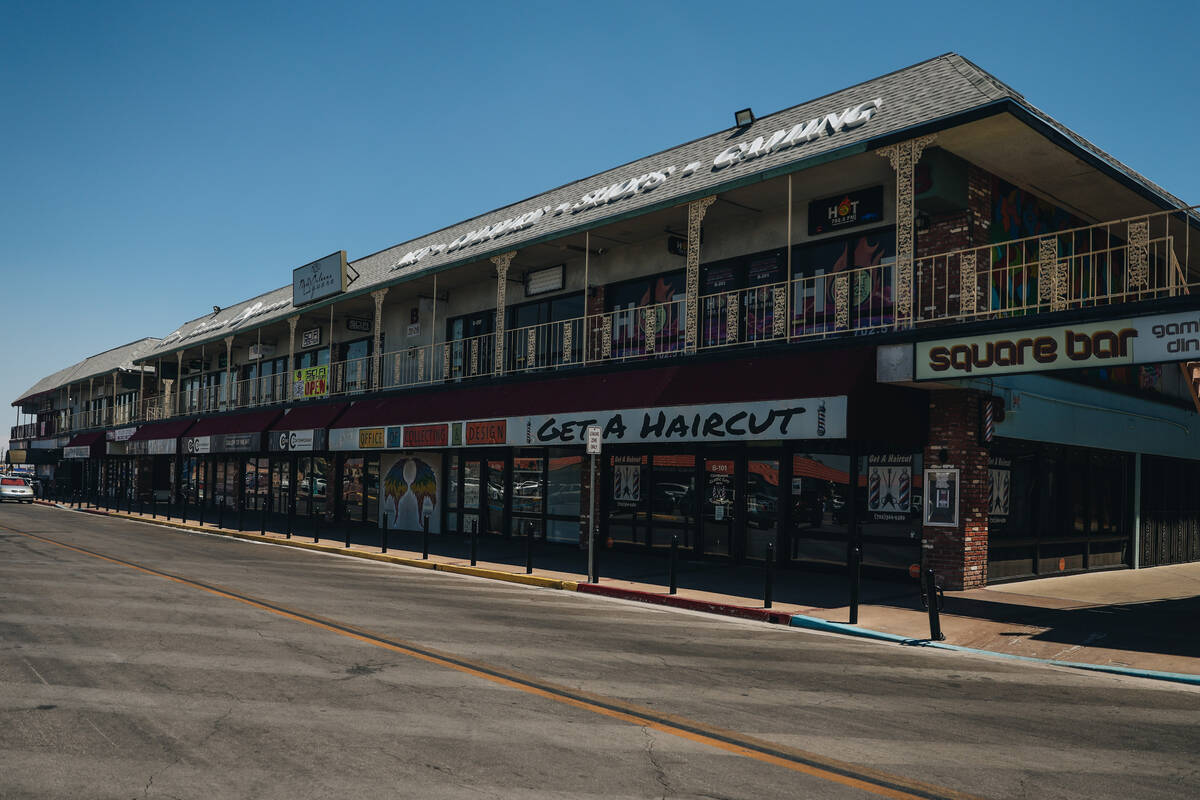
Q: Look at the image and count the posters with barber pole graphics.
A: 3